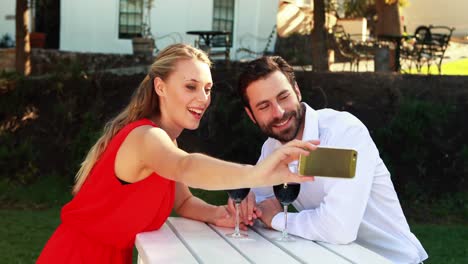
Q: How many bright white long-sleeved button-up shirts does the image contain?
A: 1